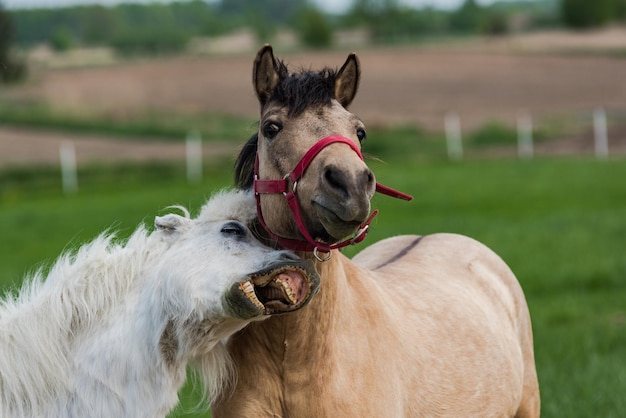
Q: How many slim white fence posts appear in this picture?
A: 5